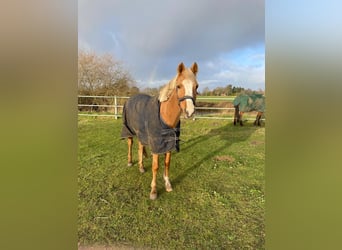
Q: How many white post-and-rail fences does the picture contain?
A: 1